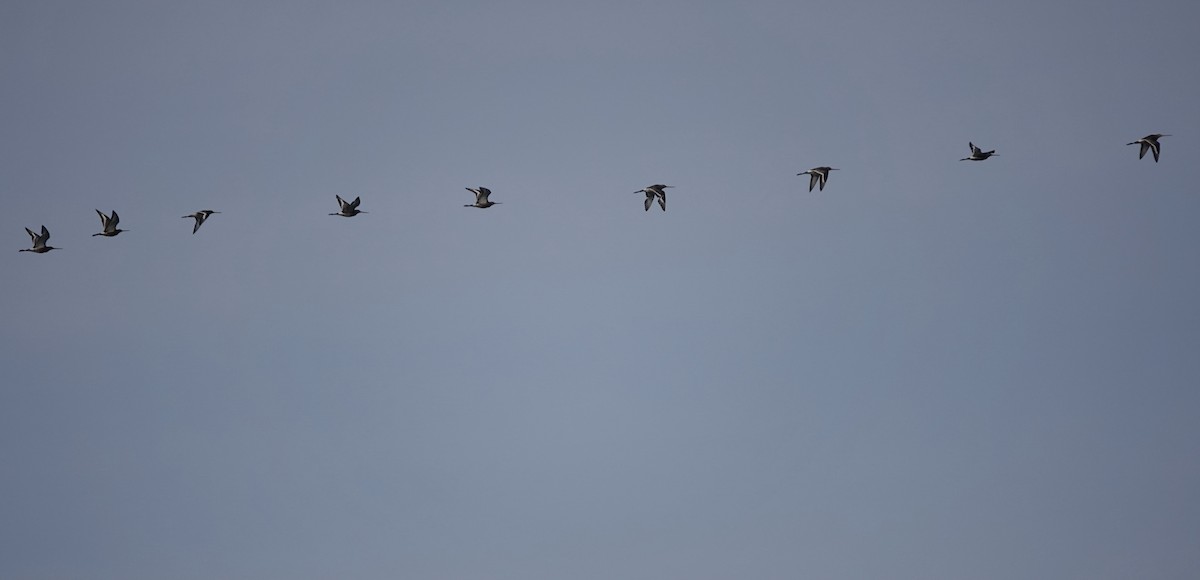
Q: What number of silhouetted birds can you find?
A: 9